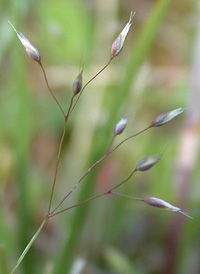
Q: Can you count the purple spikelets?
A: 7